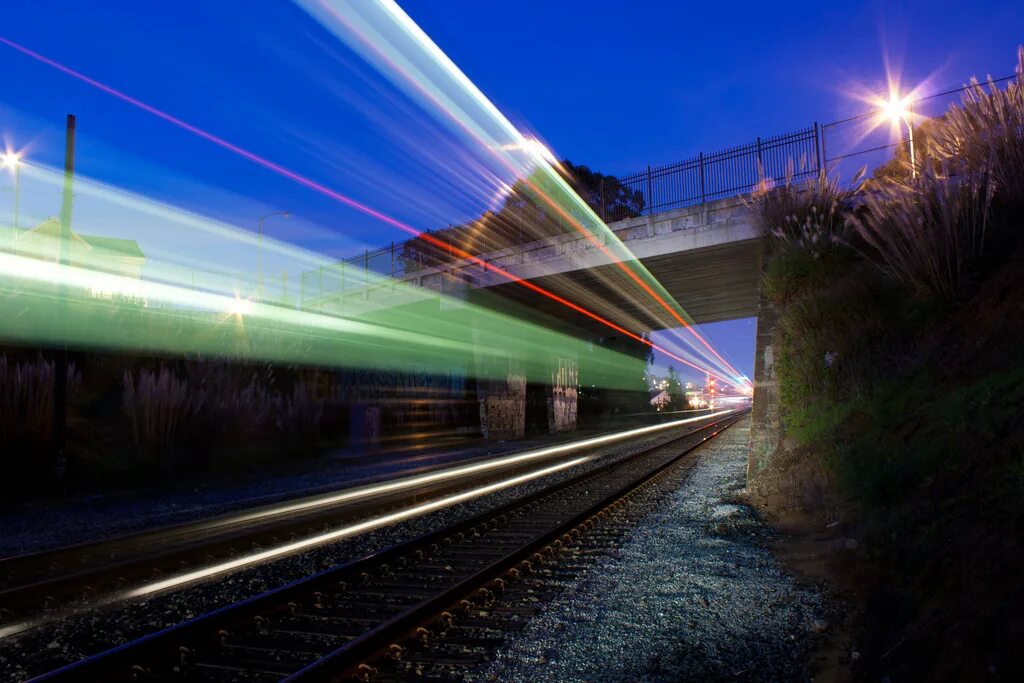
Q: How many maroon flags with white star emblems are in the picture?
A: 0